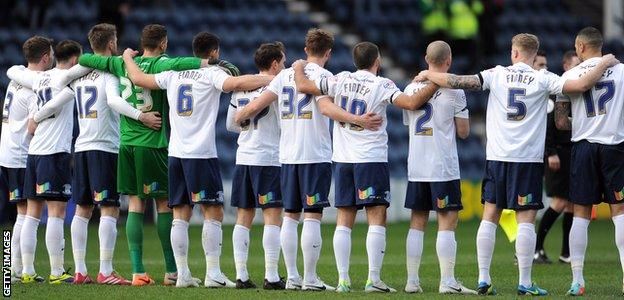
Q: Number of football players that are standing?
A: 11